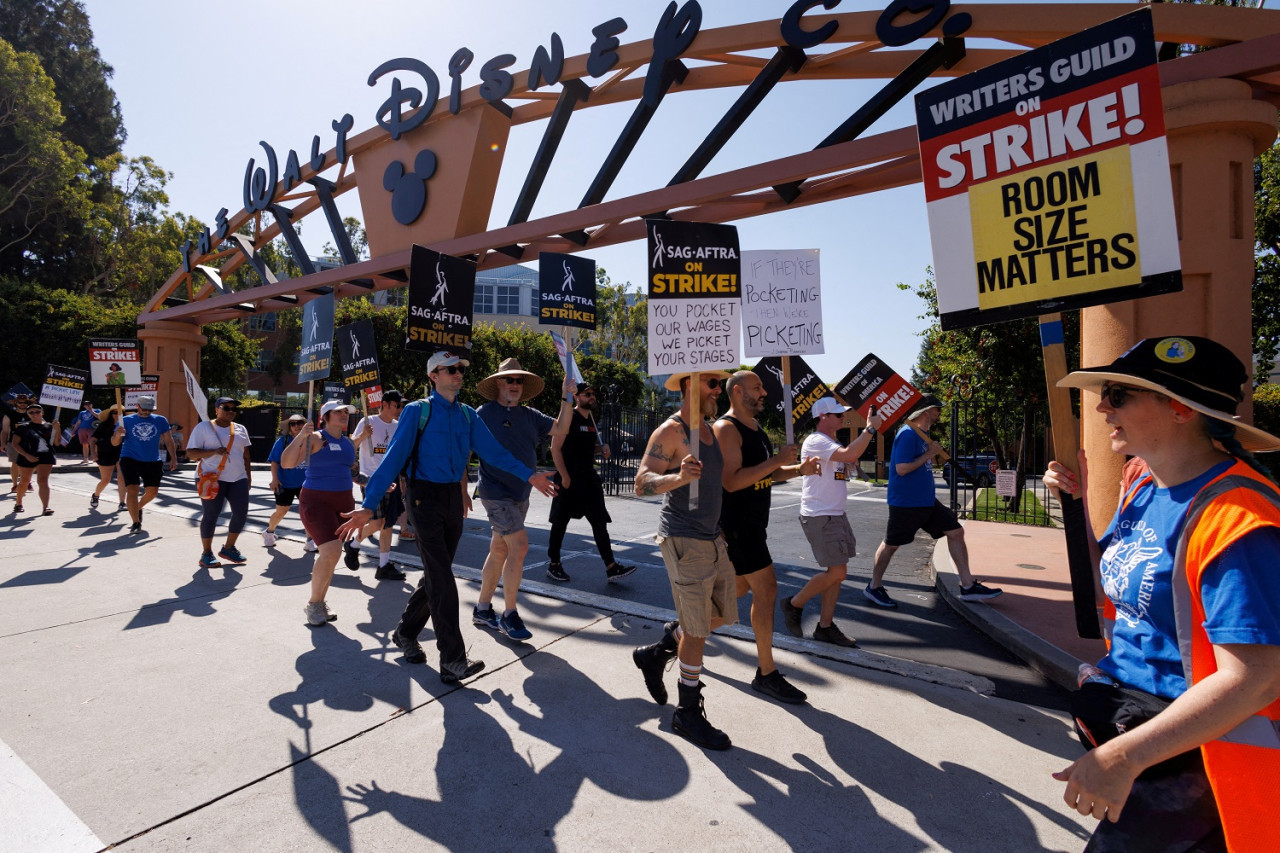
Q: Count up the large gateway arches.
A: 1